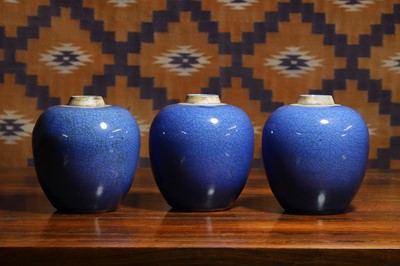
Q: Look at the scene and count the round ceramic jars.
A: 3